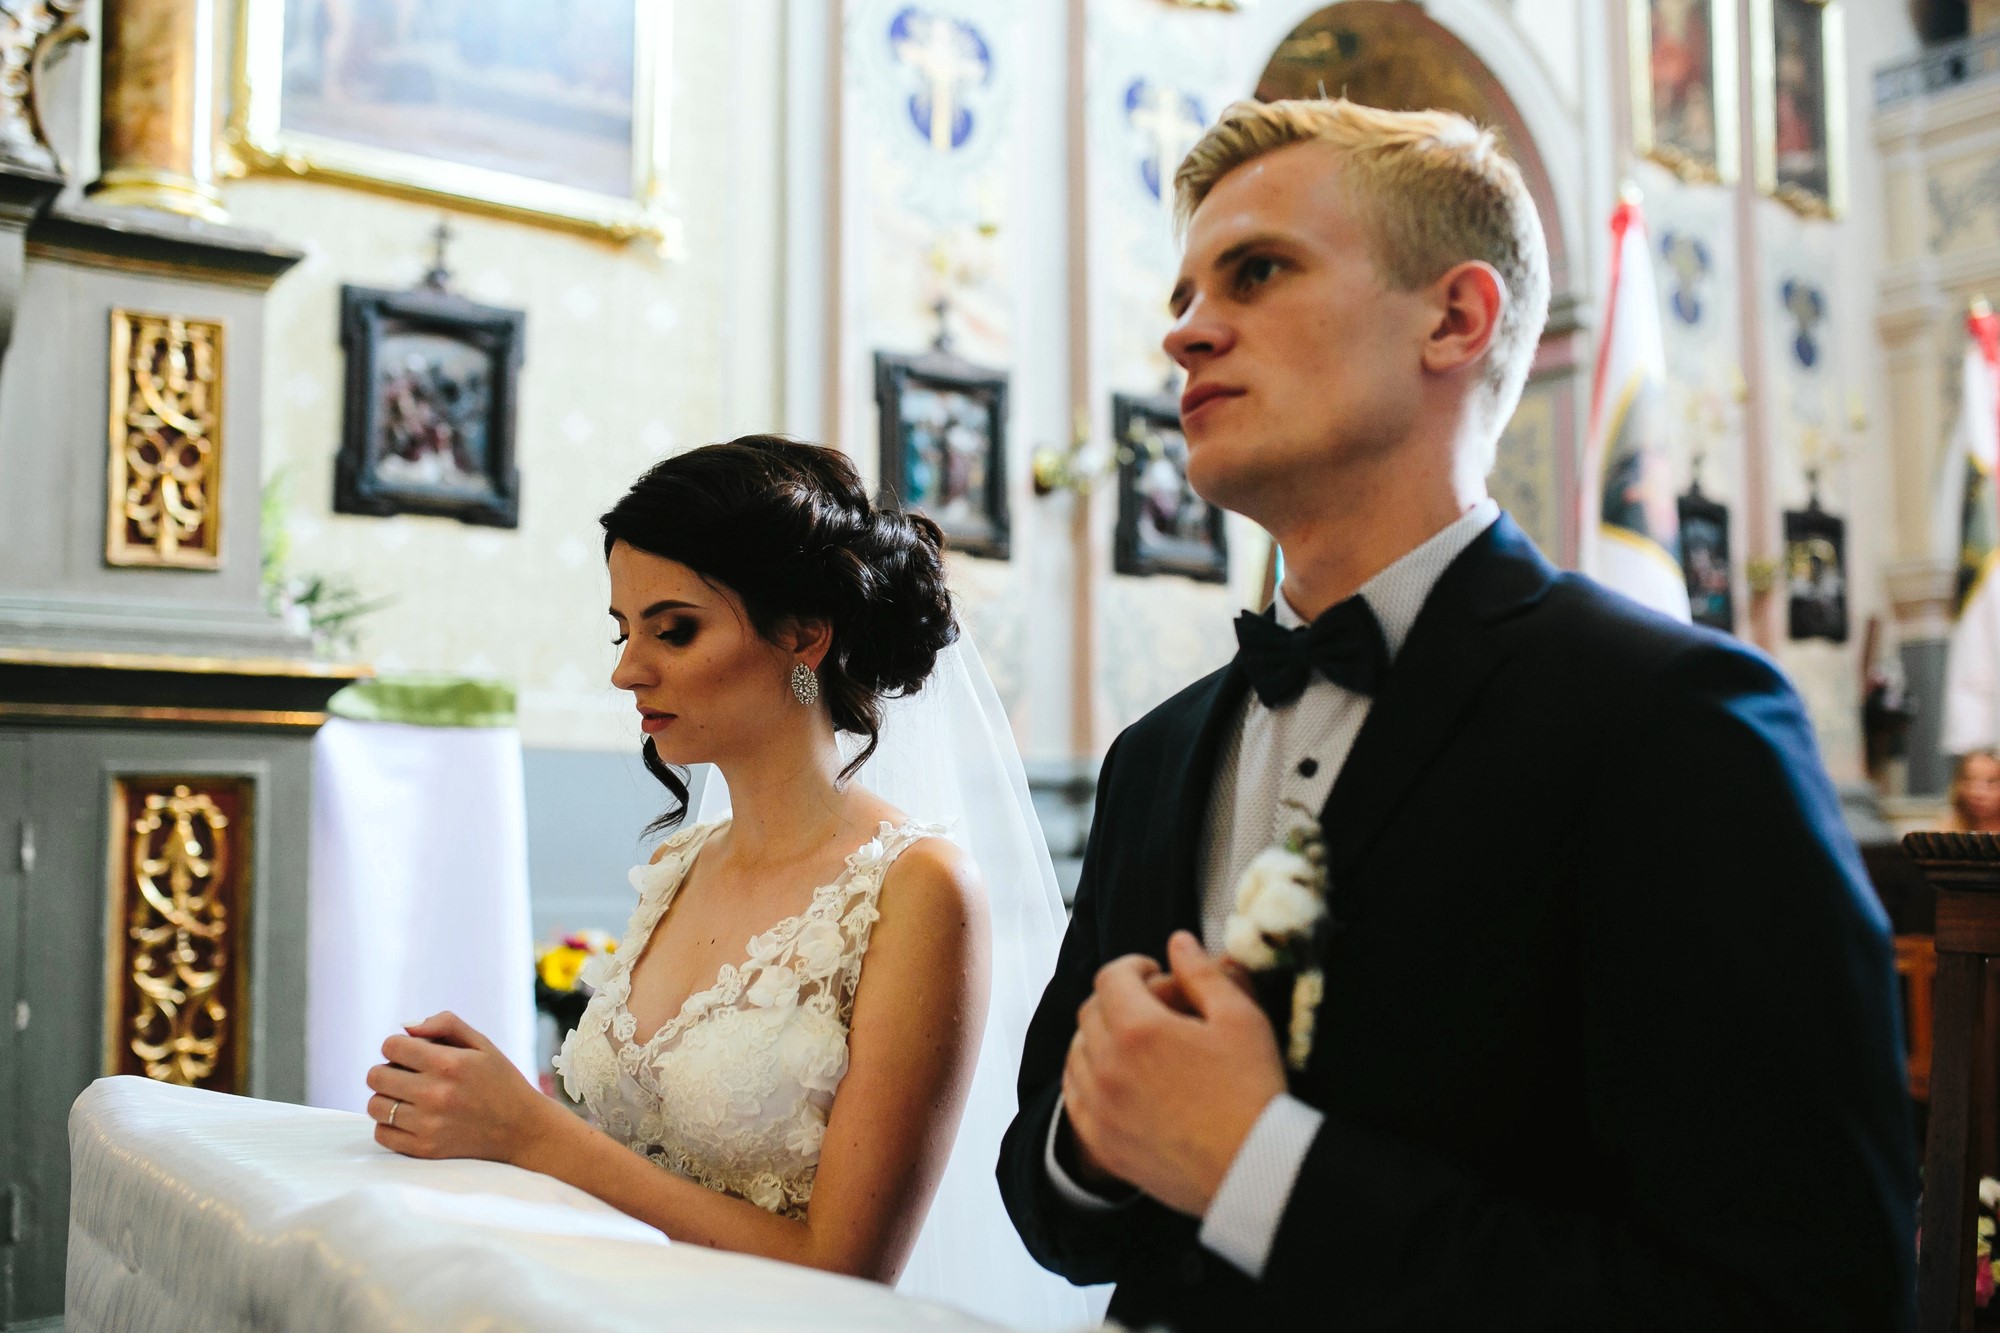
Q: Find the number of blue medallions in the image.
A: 4